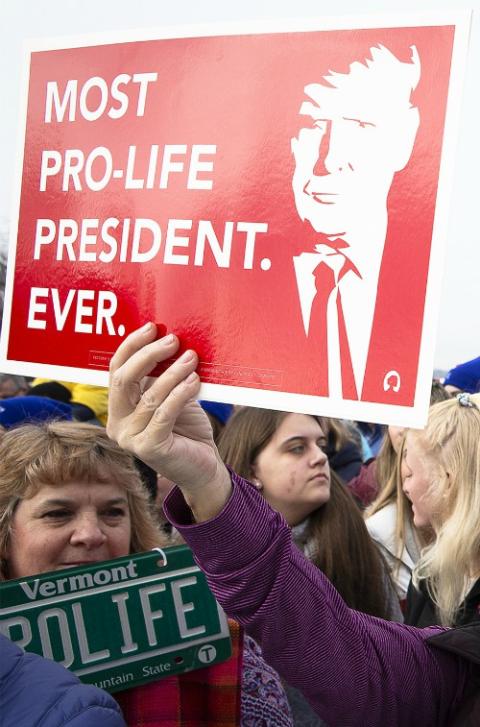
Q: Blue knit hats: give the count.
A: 3